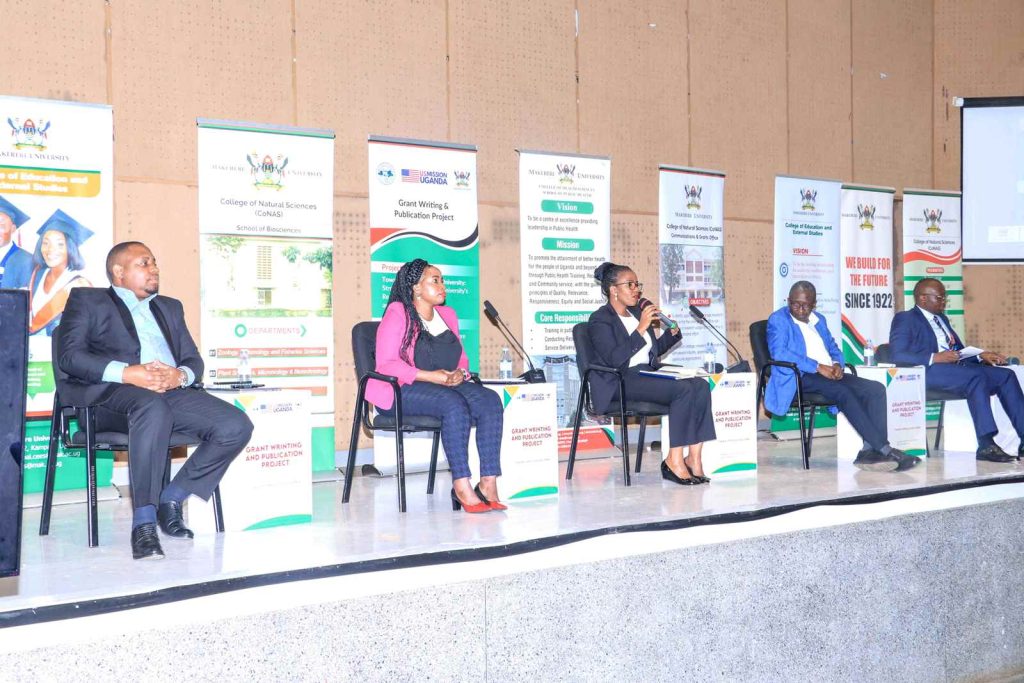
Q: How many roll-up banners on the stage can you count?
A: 8